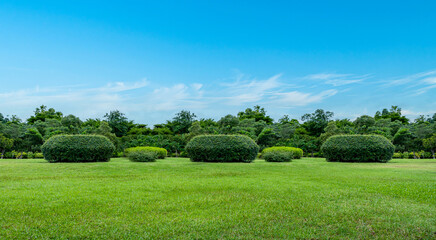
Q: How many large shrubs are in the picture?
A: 3